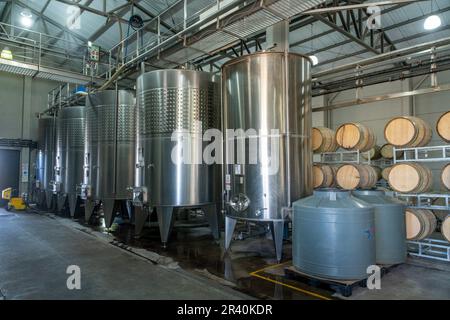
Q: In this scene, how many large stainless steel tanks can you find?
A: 5